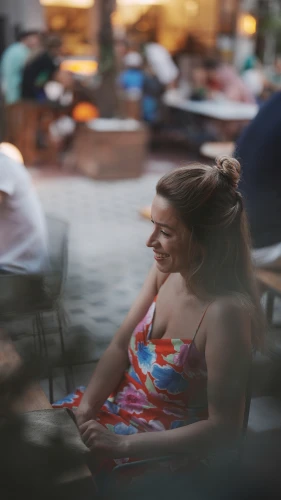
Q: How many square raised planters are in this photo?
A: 1